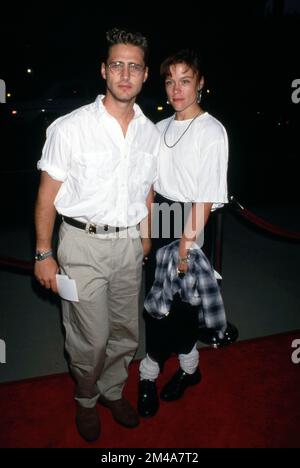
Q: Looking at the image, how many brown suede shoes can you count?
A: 2